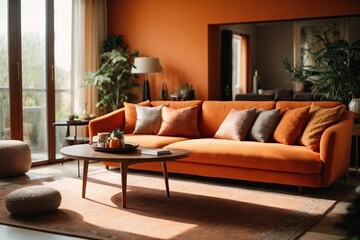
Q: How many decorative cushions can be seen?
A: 7